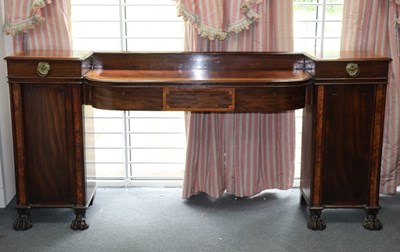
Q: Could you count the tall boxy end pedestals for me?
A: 2